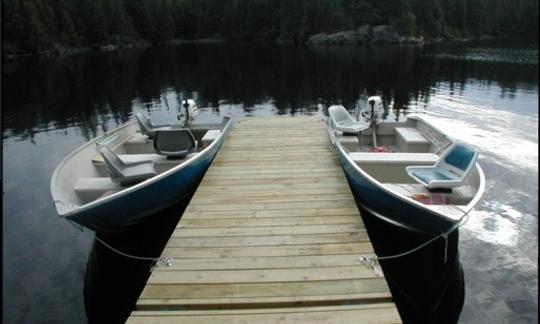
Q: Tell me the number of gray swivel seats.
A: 4